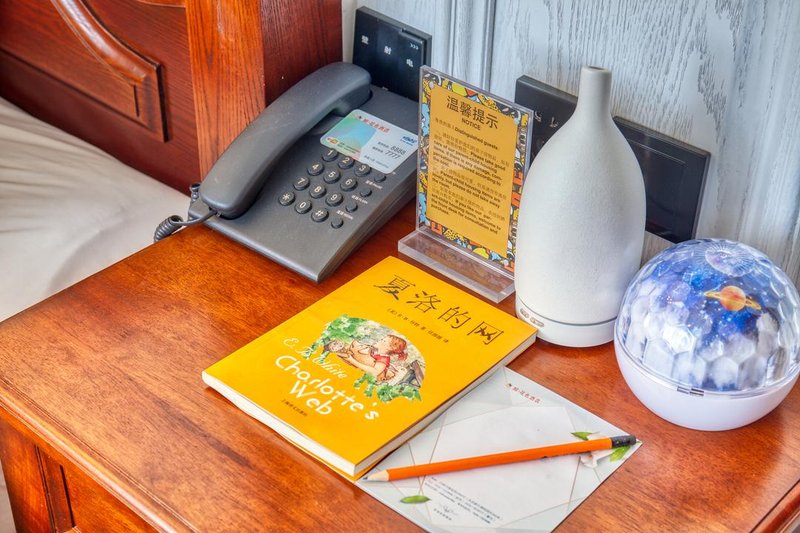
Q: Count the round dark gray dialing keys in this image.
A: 12